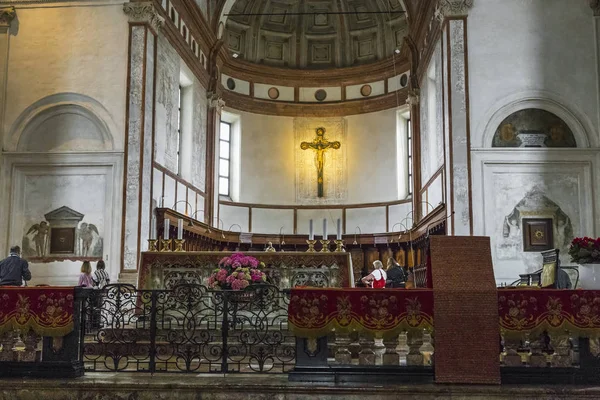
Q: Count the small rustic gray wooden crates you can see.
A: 0